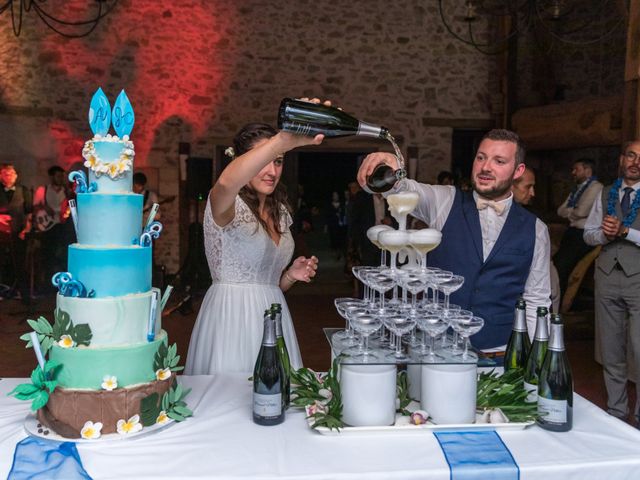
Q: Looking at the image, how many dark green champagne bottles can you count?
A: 7